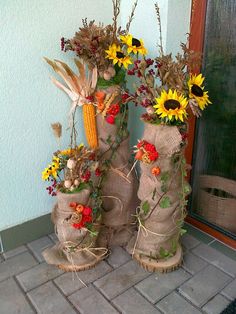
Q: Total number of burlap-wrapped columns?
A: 3